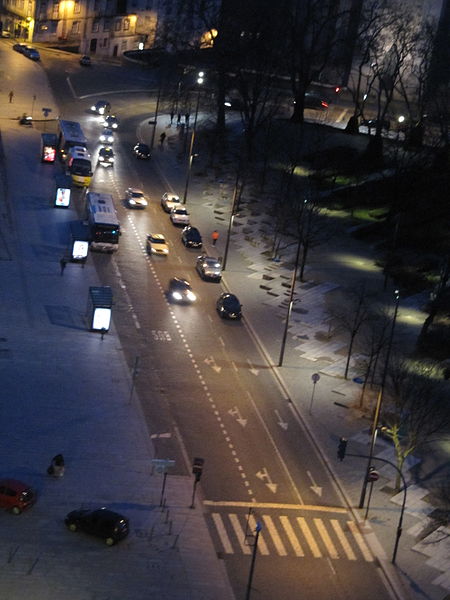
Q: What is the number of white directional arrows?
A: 6